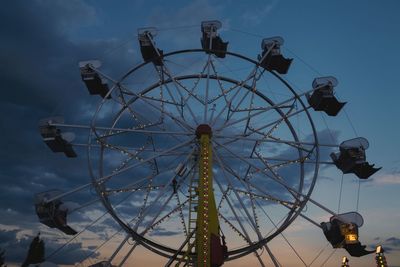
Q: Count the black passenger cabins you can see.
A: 9